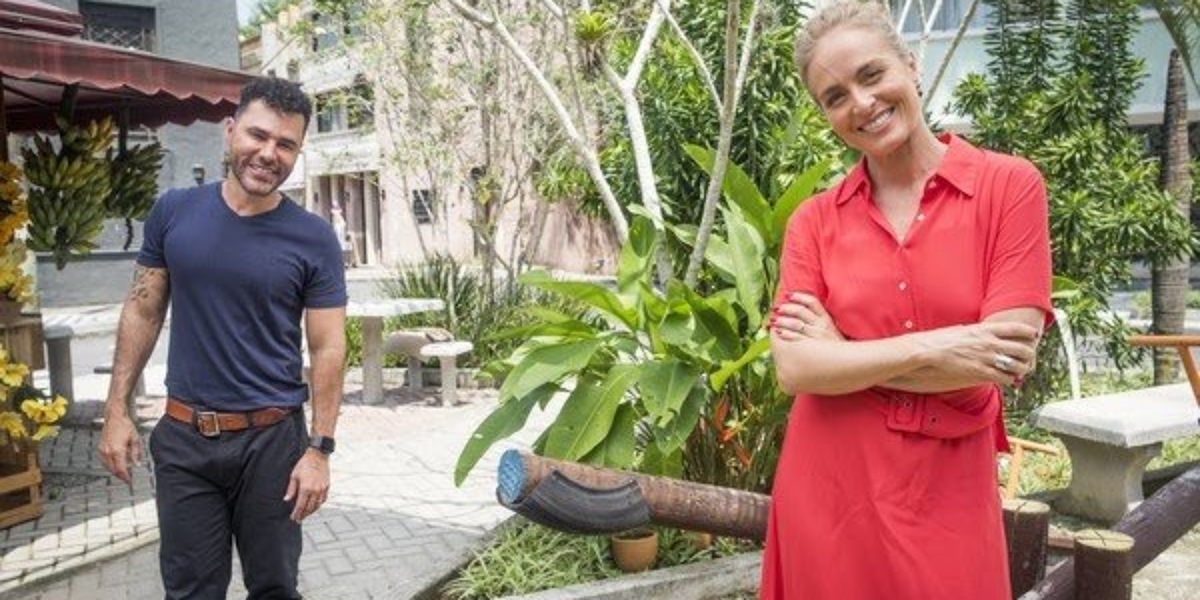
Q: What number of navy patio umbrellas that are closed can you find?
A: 0